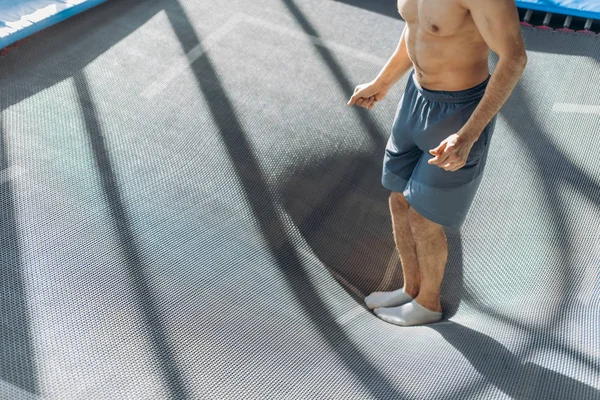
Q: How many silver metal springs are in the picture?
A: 4